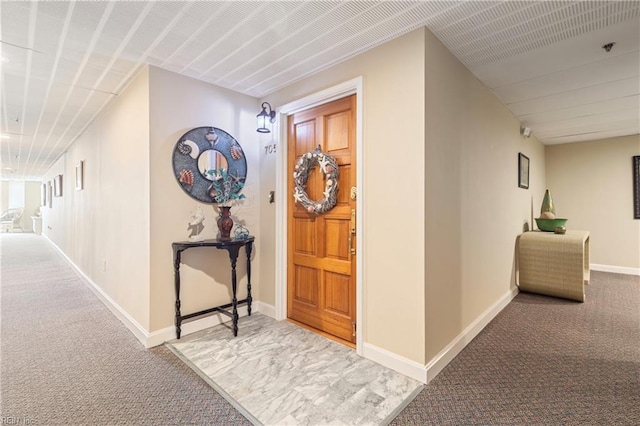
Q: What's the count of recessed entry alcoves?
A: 1